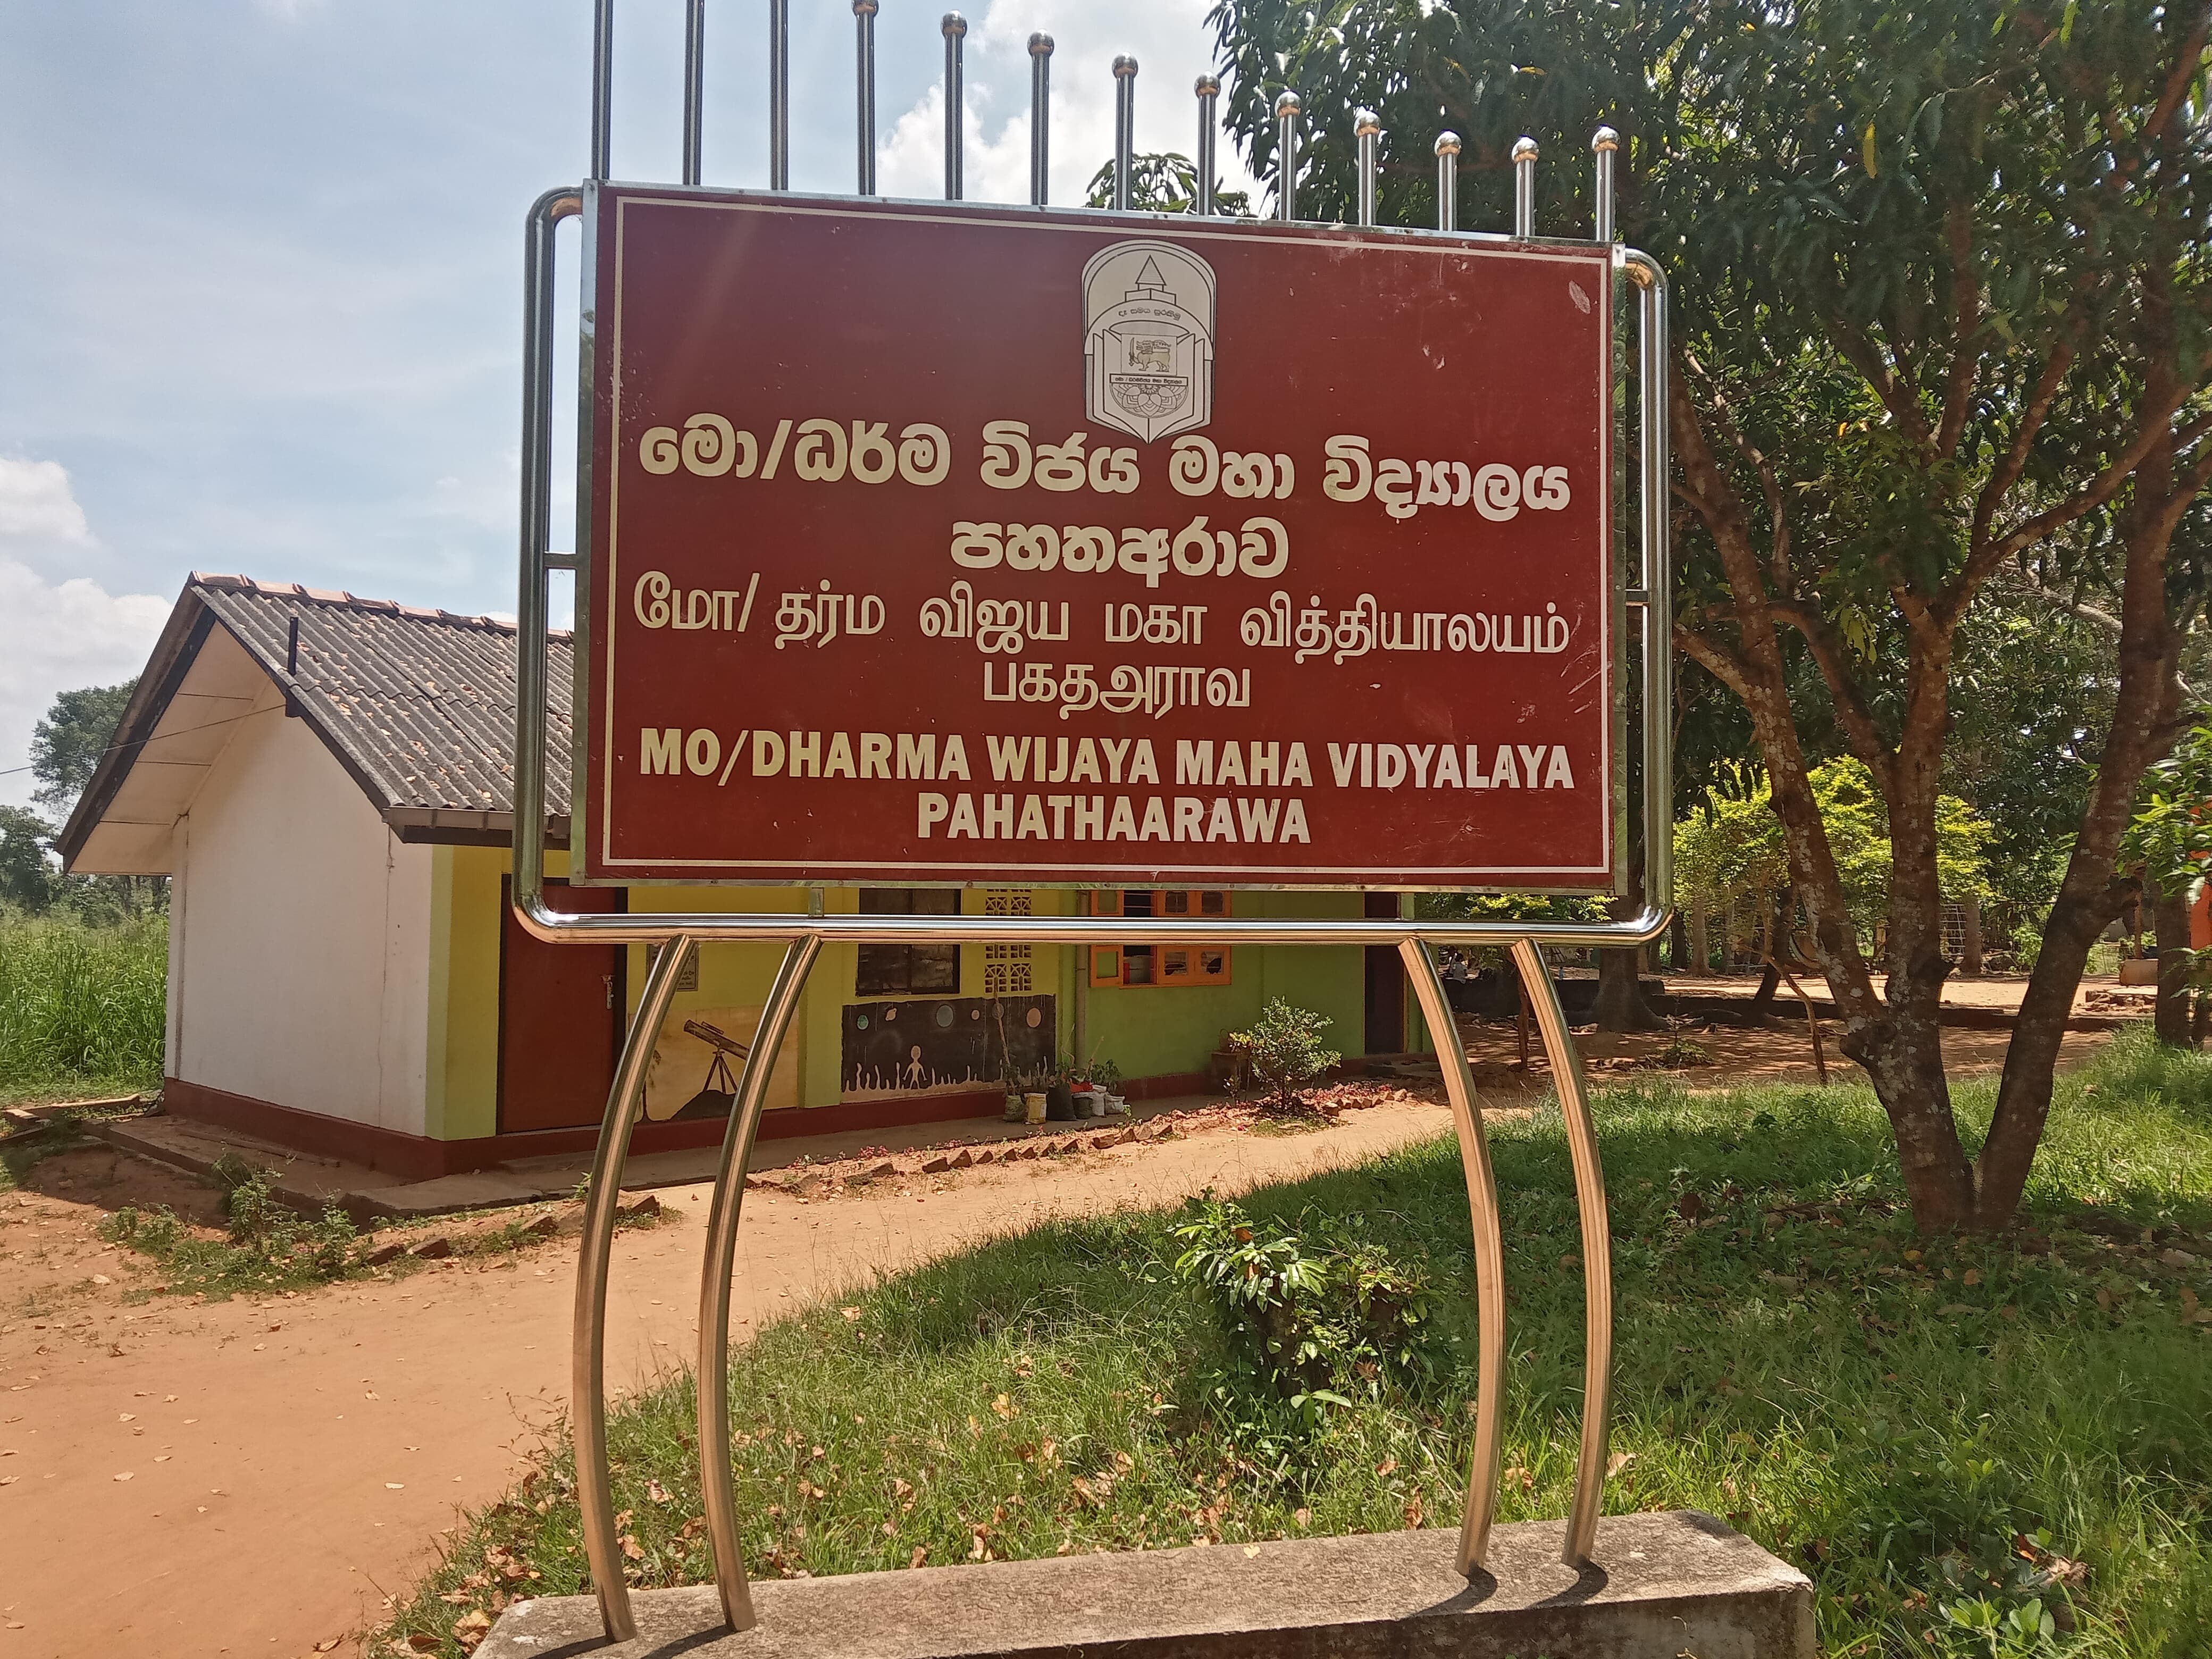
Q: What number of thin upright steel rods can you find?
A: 13